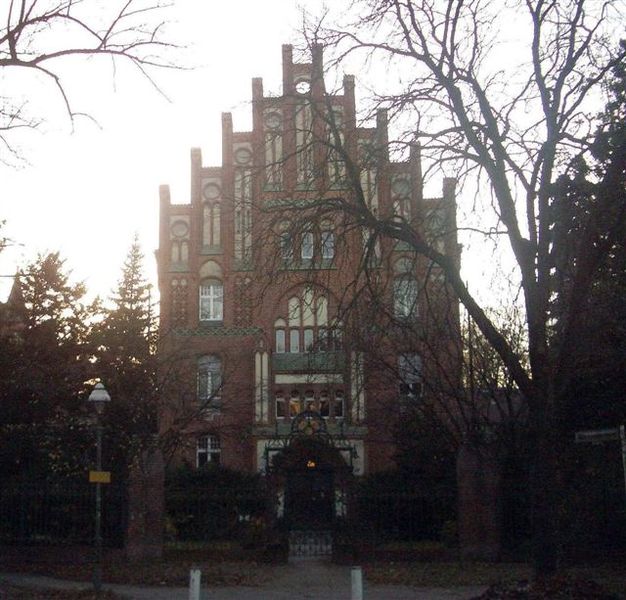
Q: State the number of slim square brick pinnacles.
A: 10